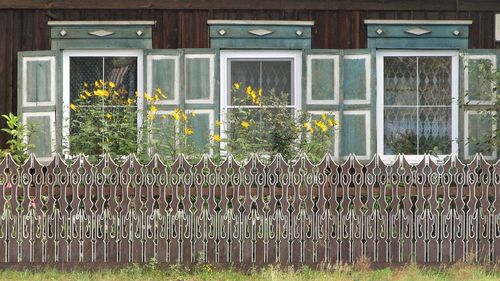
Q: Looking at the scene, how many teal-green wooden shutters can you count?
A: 6